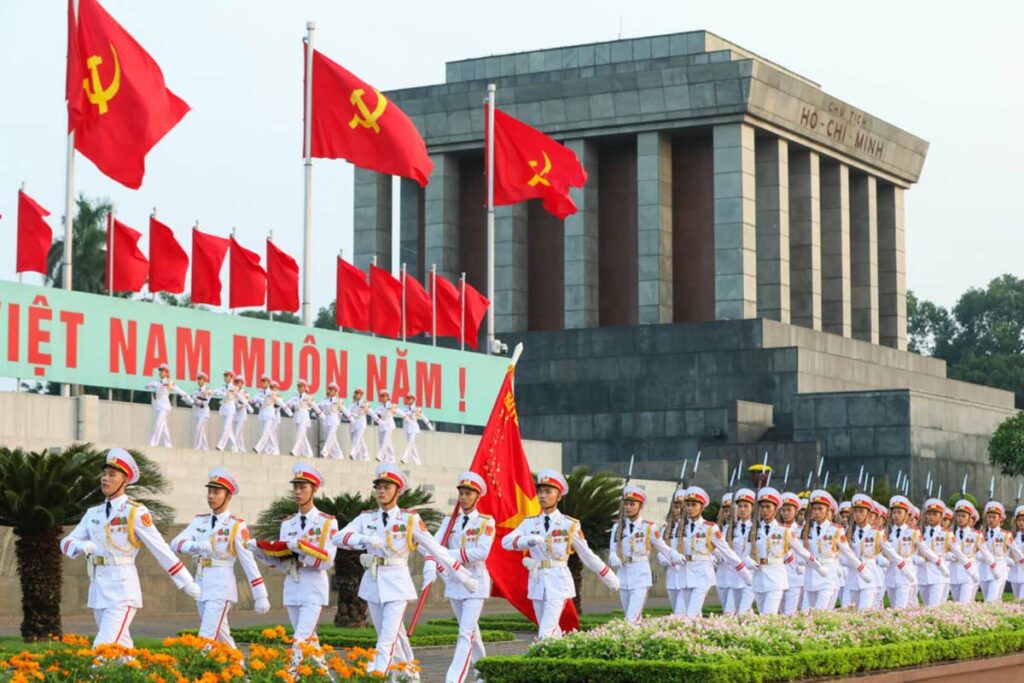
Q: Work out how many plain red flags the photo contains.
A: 11